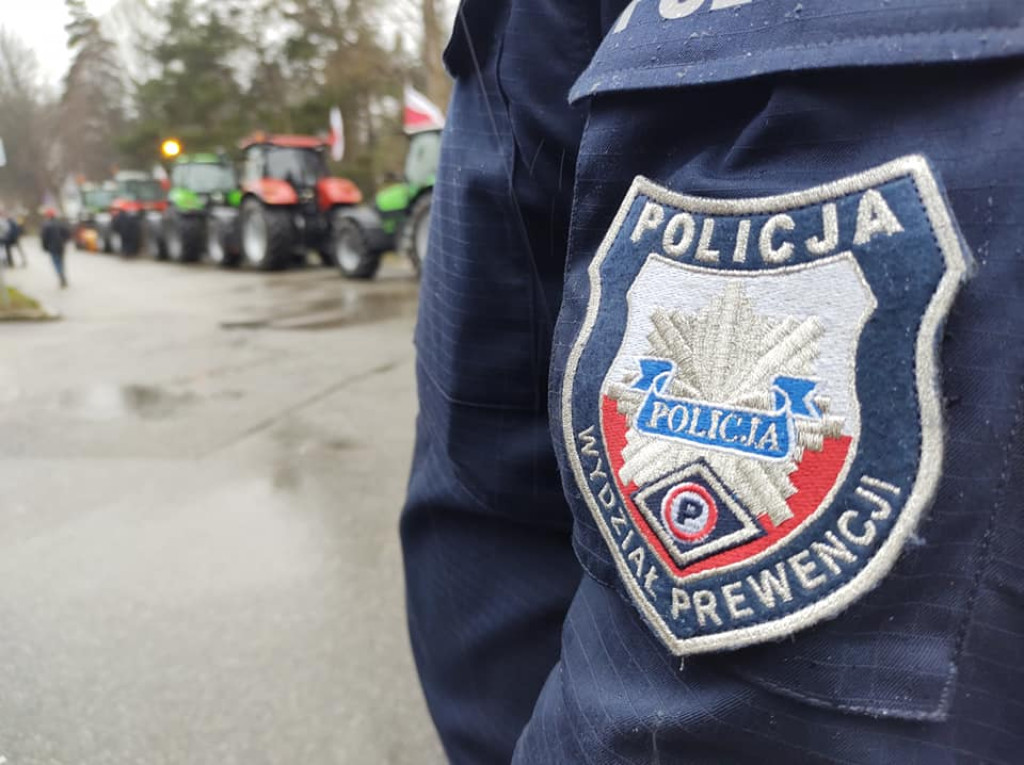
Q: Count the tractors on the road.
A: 5